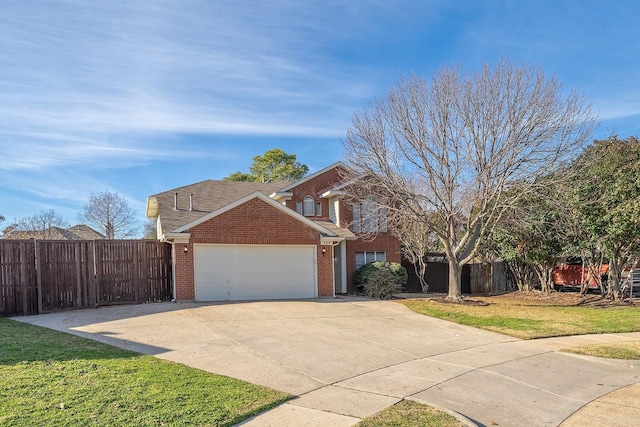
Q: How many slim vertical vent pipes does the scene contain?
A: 2